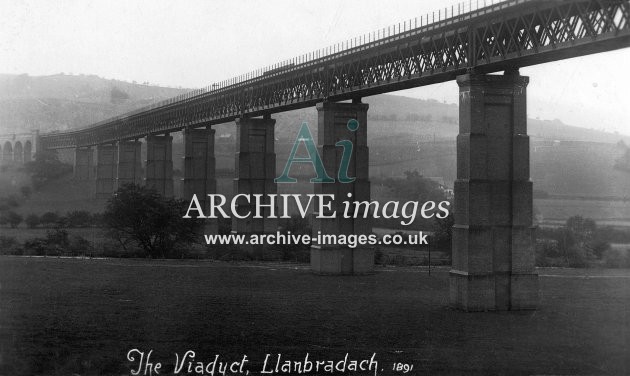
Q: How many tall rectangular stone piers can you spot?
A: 8